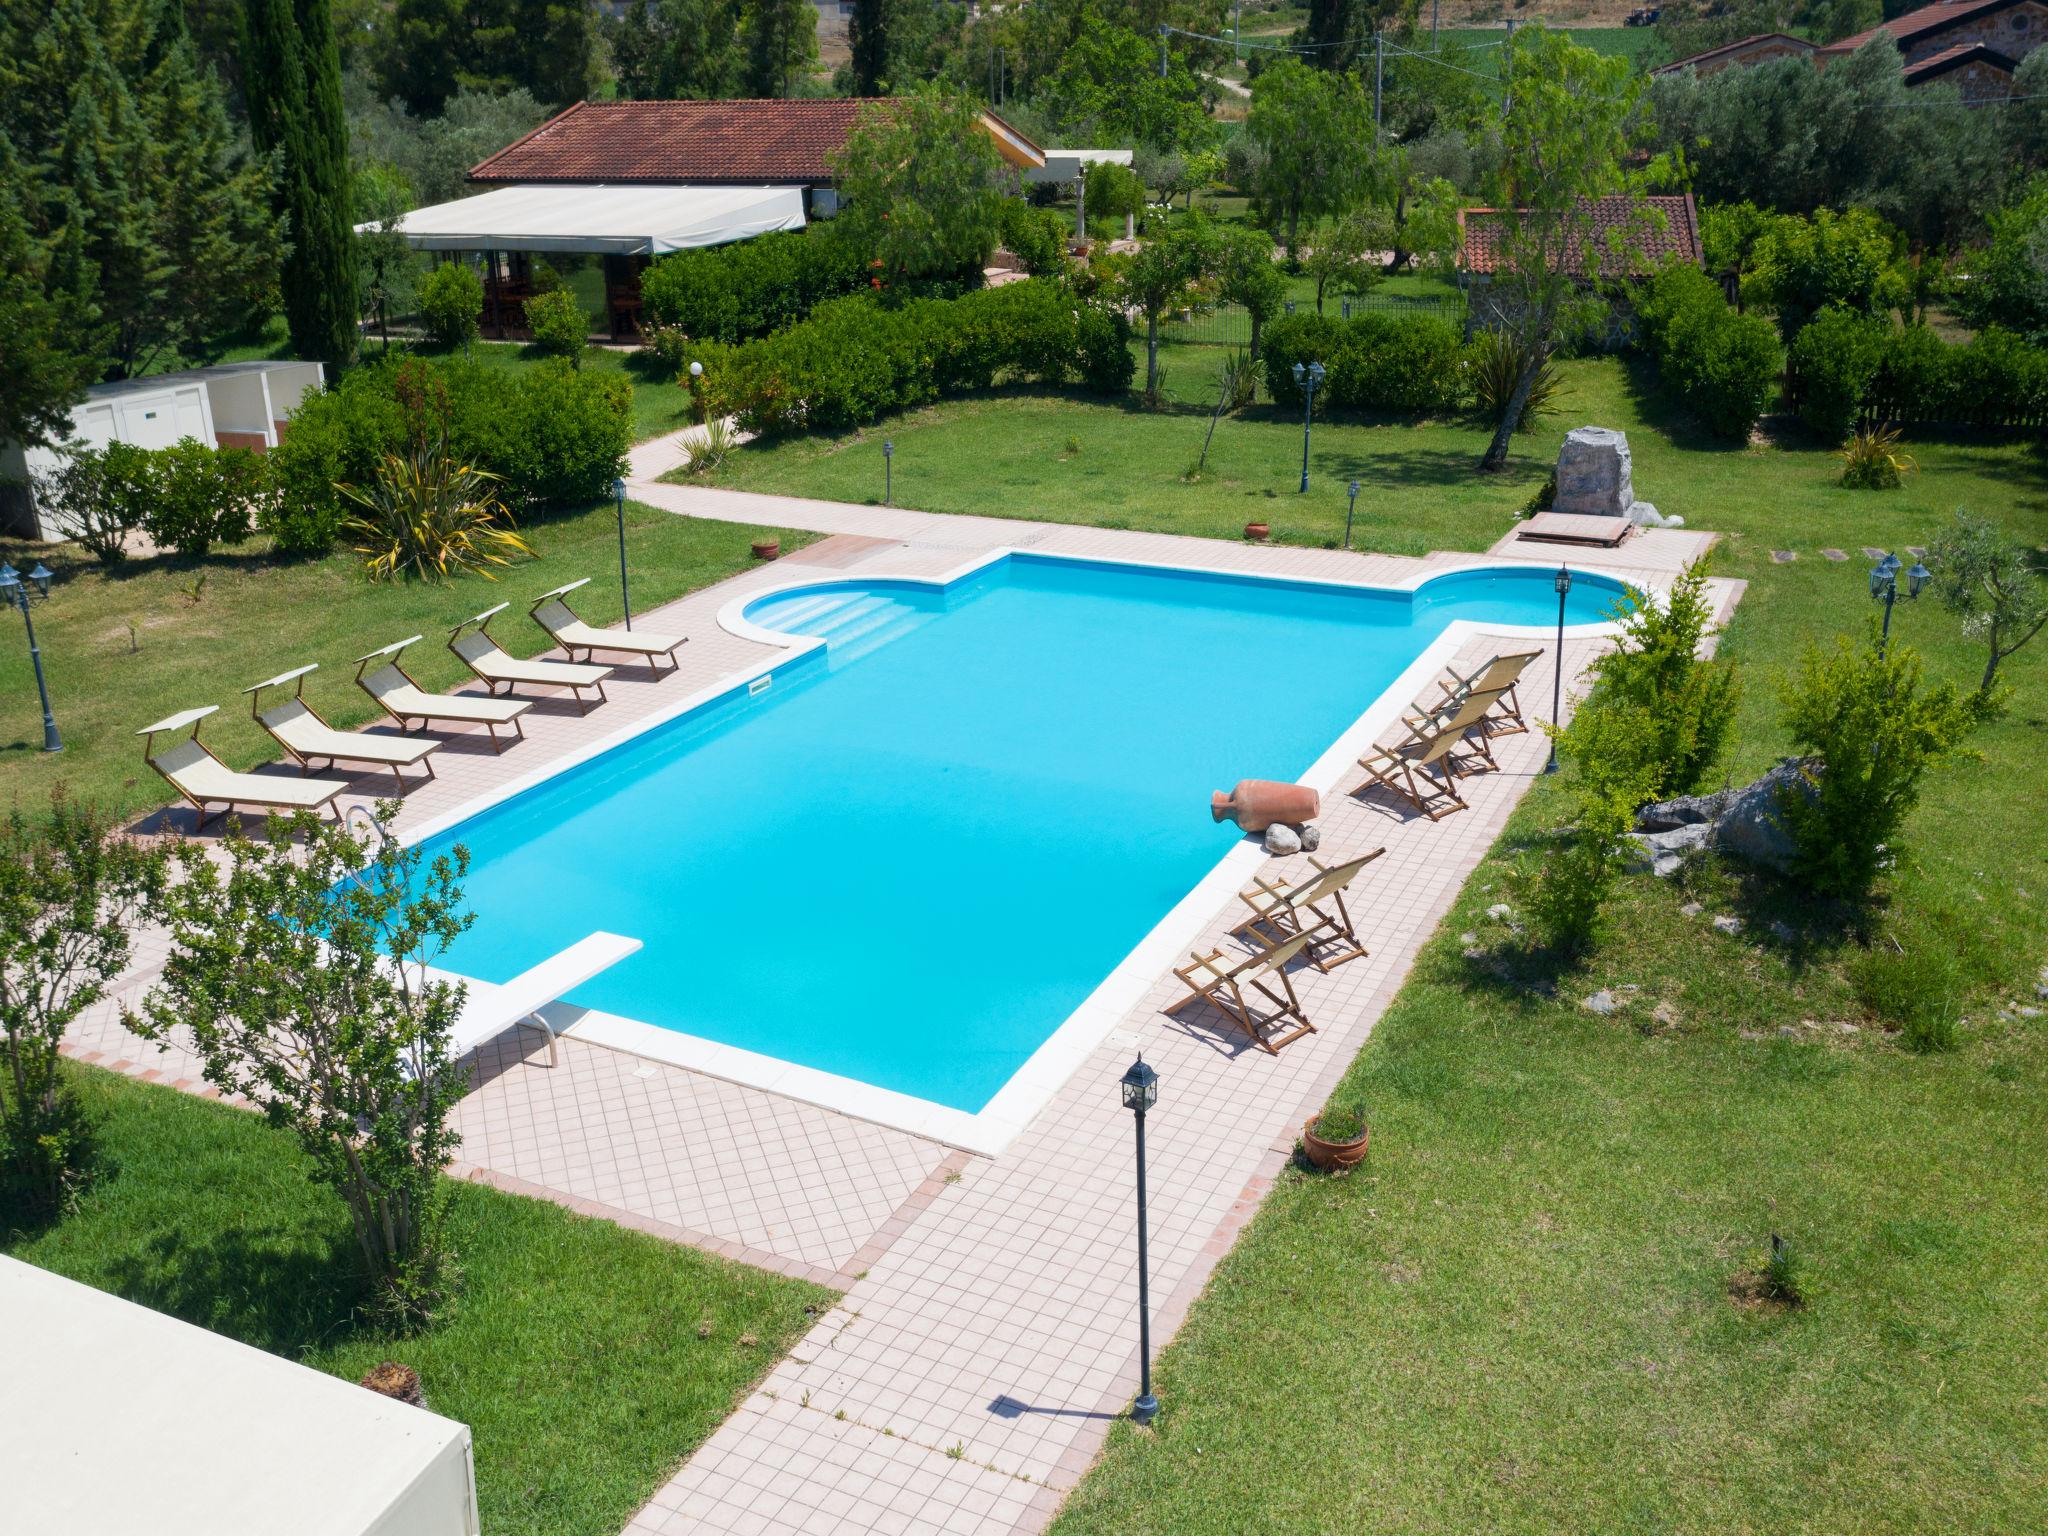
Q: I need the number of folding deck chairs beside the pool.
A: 5